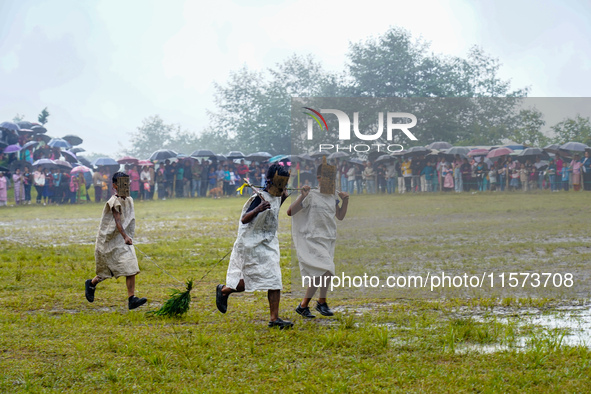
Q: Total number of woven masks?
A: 3